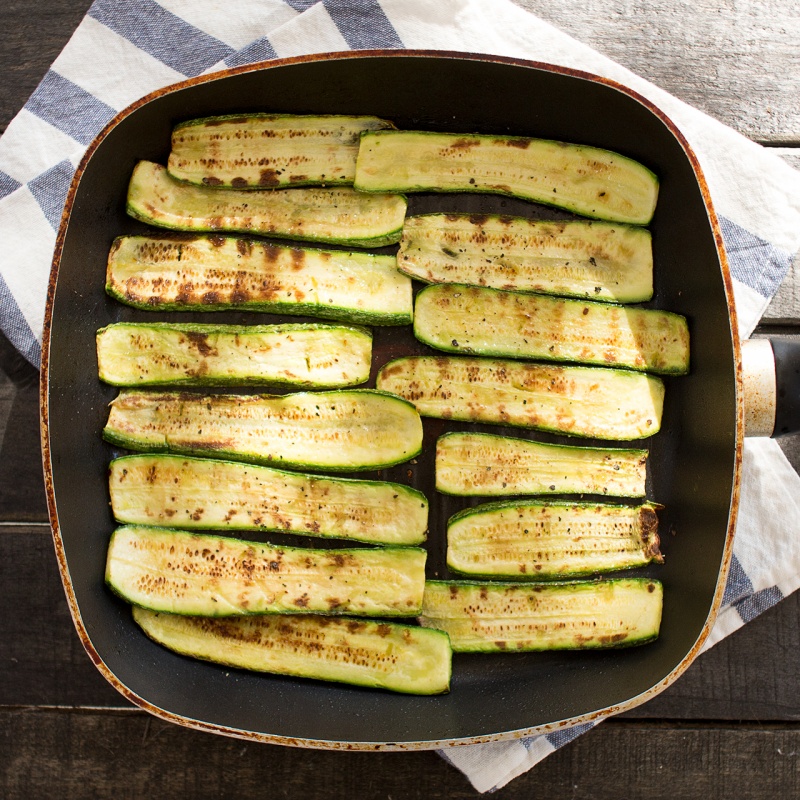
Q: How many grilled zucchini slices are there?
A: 15